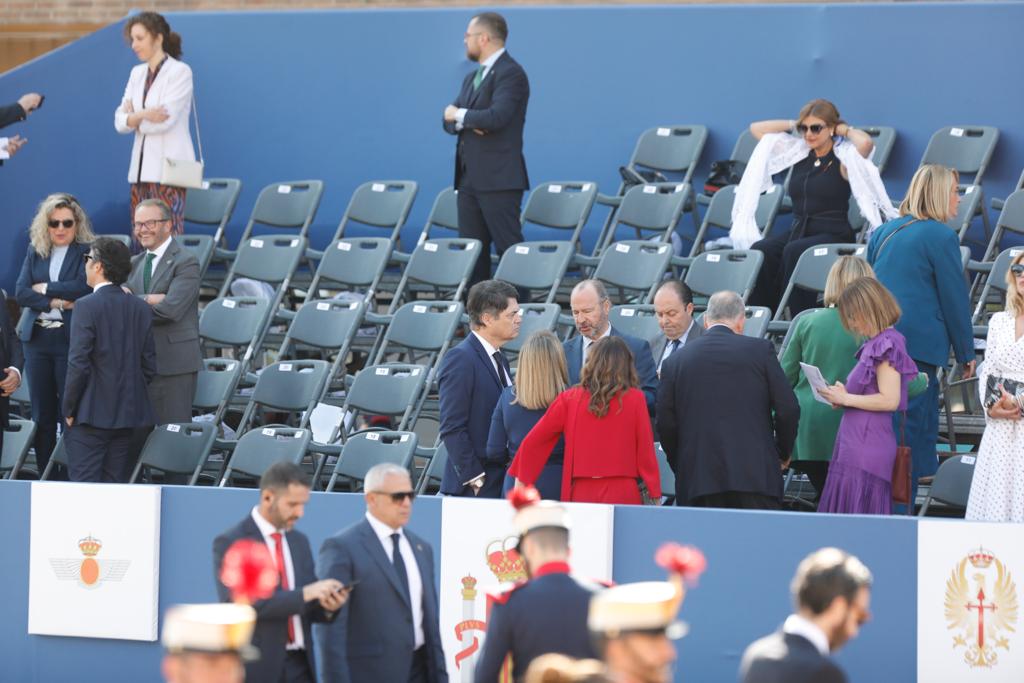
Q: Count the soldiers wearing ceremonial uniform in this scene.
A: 3